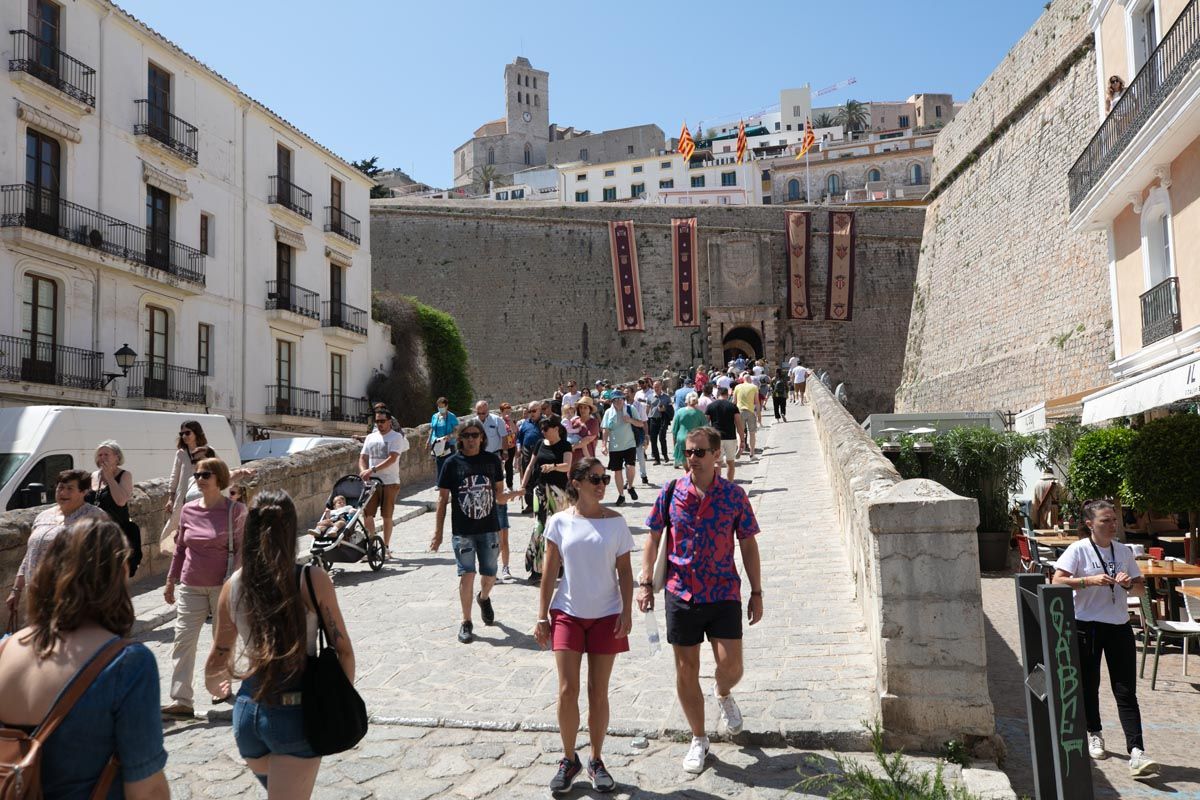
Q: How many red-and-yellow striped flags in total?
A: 3